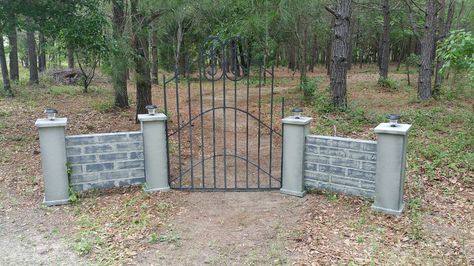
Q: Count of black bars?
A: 11